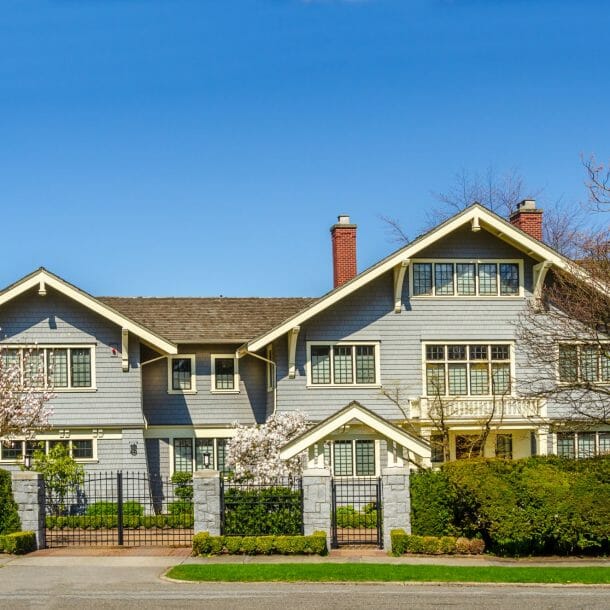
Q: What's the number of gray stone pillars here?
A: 4